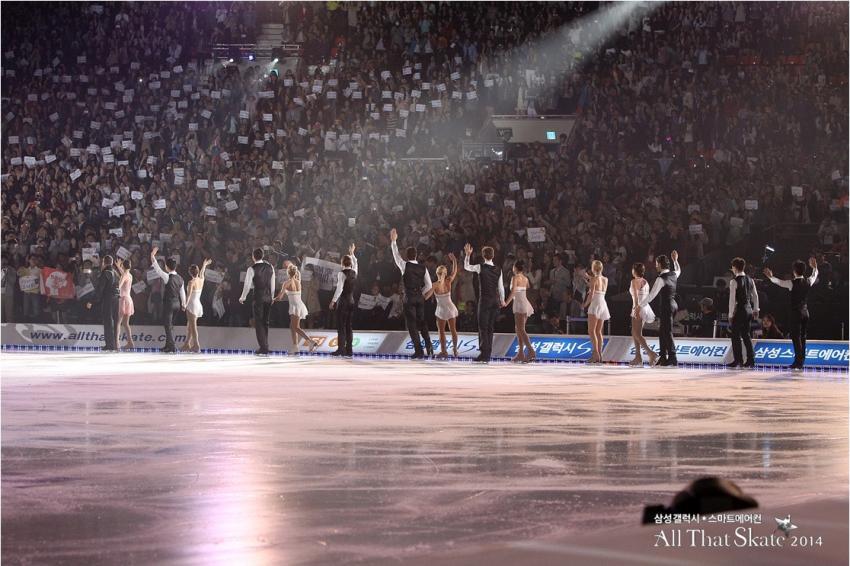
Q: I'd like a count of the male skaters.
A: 9